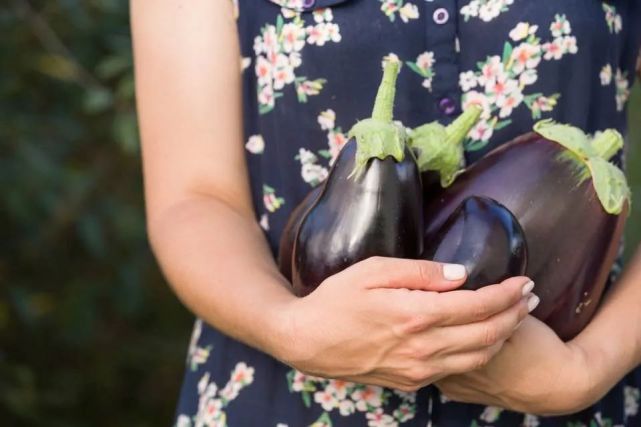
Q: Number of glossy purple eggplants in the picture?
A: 4